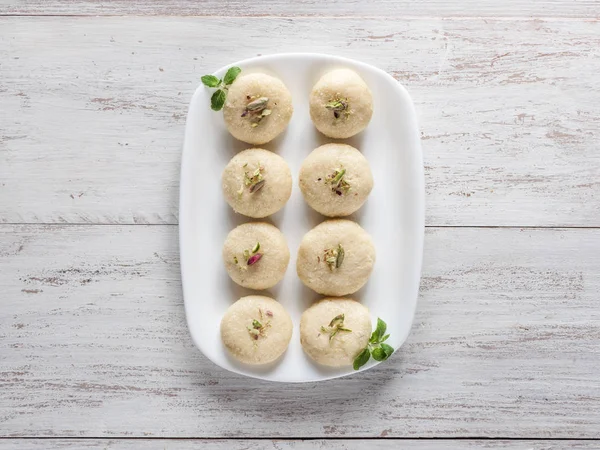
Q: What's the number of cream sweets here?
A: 8